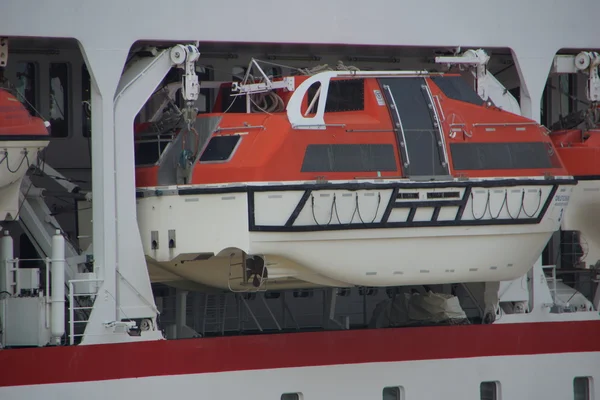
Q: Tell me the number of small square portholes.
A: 4